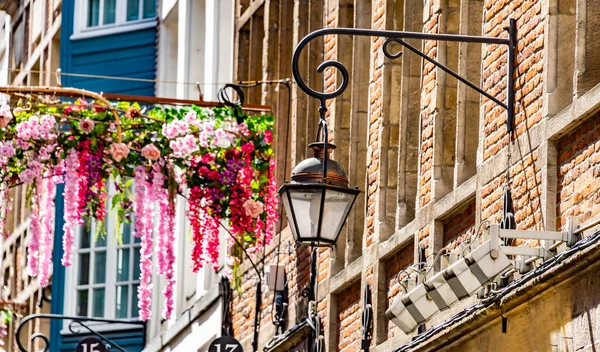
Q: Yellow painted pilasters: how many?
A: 0